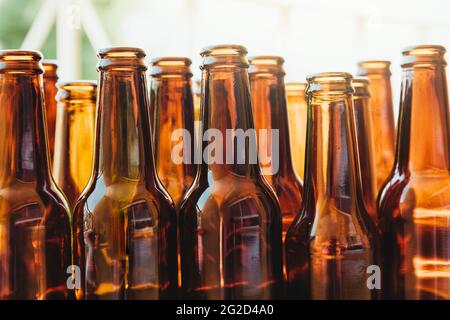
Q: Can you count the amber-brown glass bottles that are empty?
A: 13